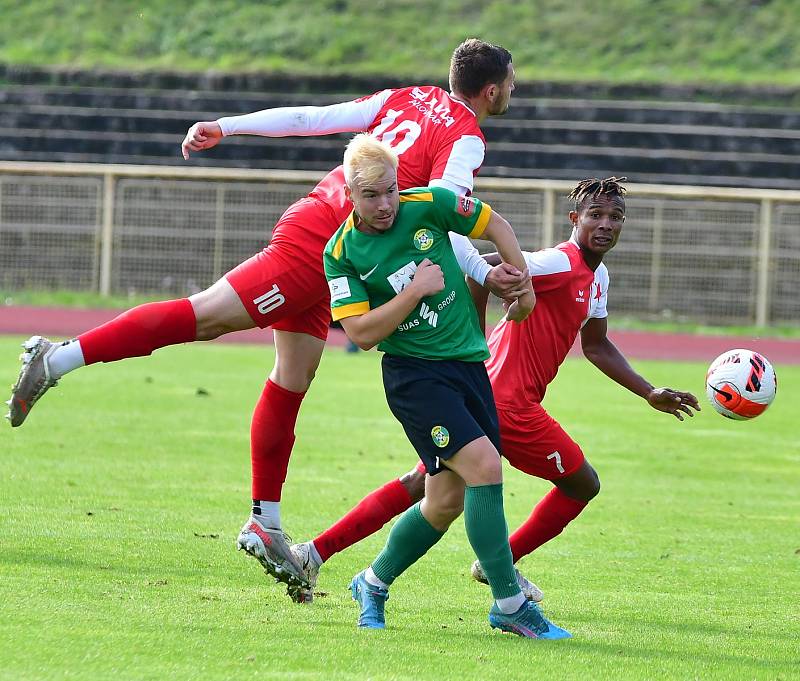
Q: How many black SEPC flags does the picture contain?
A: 0